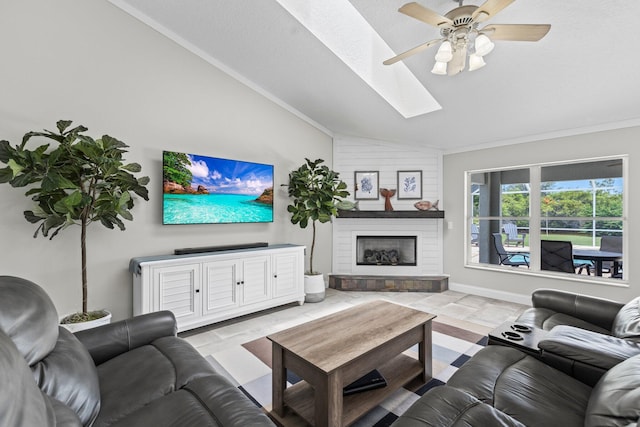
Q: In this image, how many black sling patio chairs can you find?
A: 3